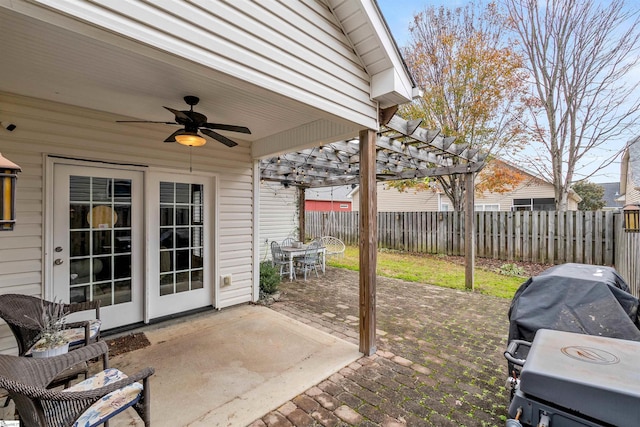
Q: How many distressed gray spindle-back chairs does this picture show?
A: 4